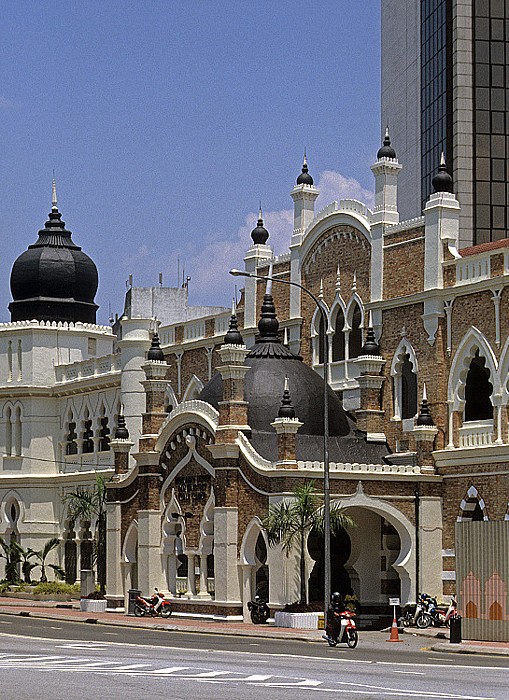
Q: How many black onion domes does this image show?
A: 12